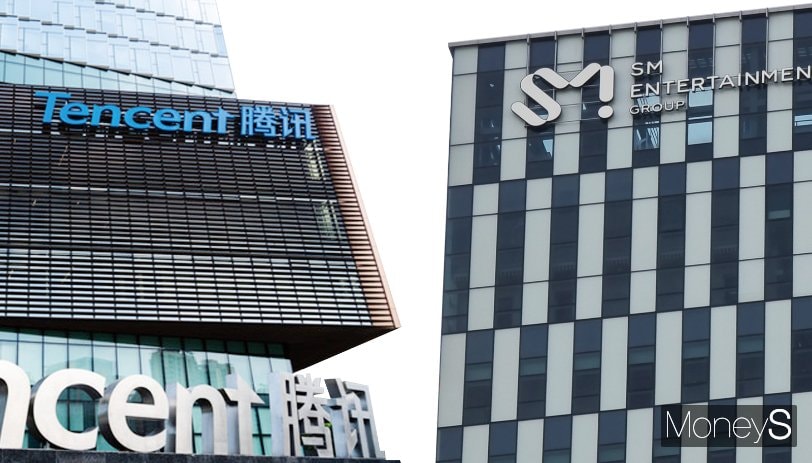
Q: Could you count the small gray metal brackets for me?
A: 10